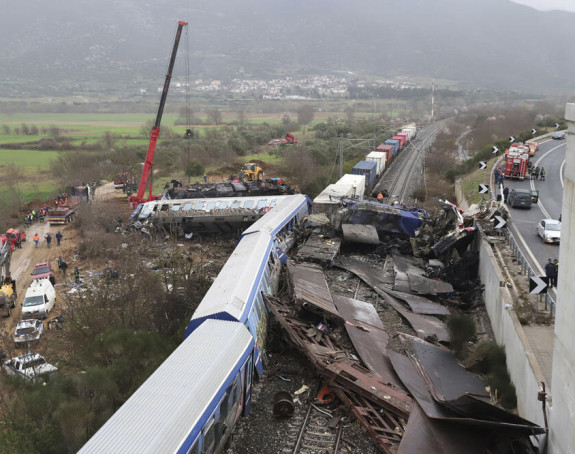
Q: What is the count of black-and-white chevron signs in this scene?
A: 8